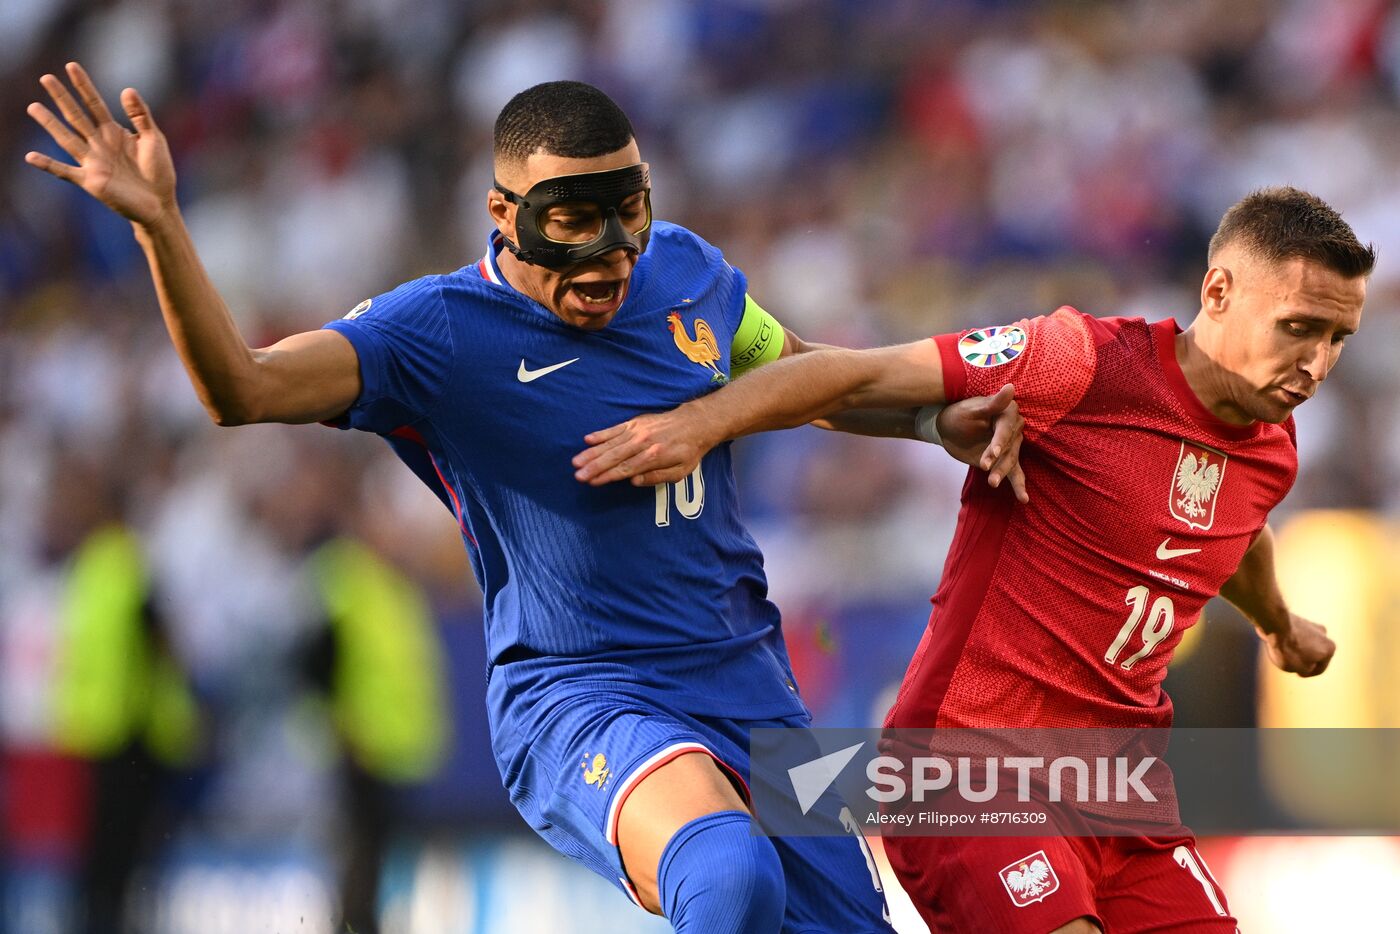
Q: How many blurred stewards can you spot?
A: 2